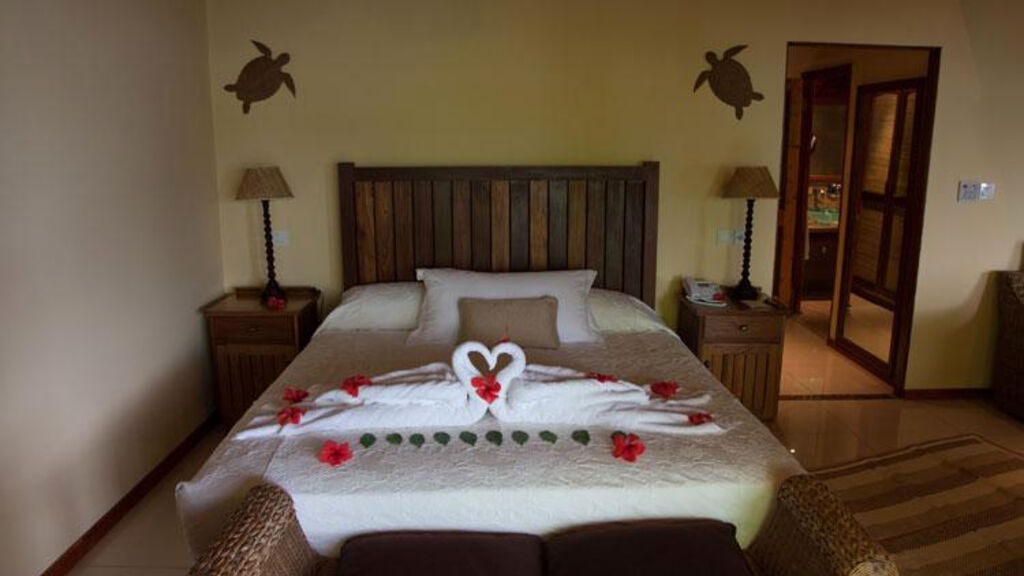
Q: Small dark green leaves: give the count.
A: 9